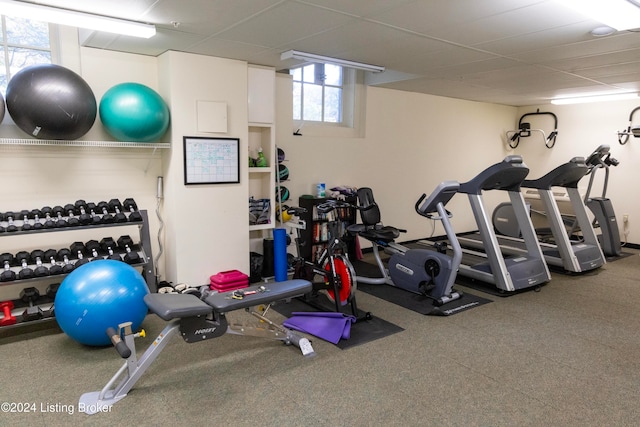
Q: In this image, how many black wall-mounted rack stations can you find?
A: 2